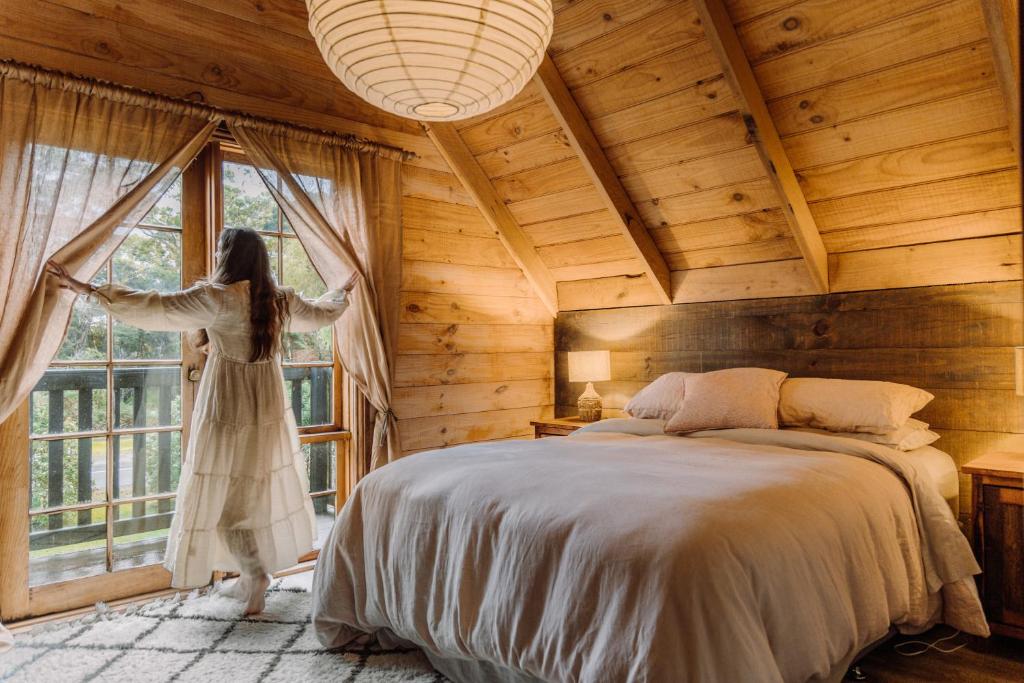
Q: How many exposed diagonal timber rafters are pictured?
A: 4